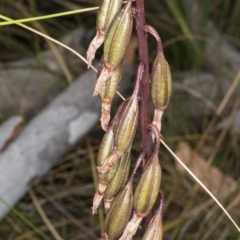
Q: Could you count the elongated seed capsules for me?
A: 10